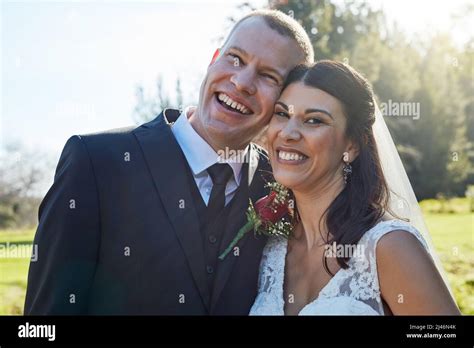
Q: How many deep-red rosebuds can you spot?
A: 1